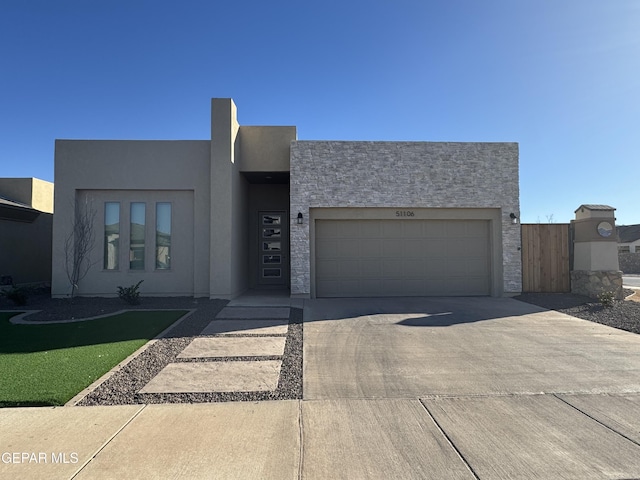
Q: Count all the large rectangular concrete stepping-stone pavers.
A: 4